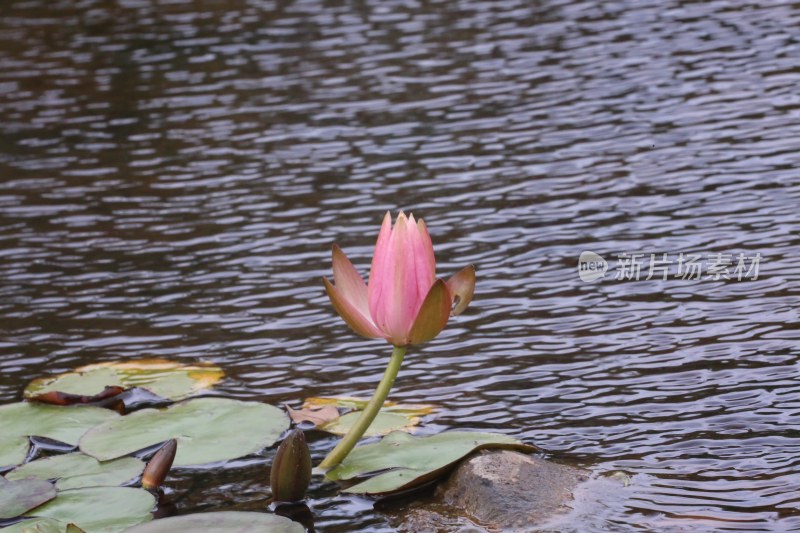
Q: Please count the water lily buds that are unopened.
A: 2